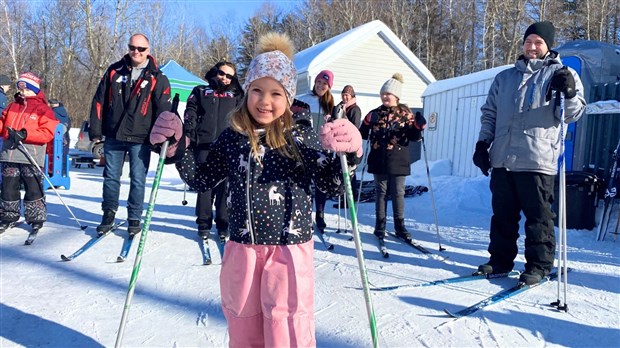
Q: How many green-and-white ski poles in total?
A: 2